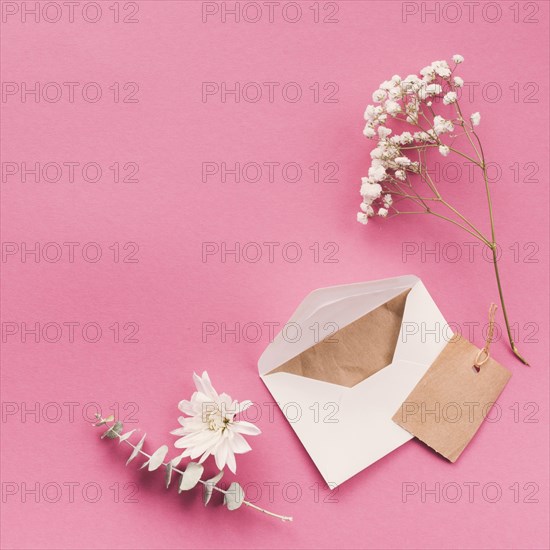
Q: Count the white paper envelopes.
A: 1